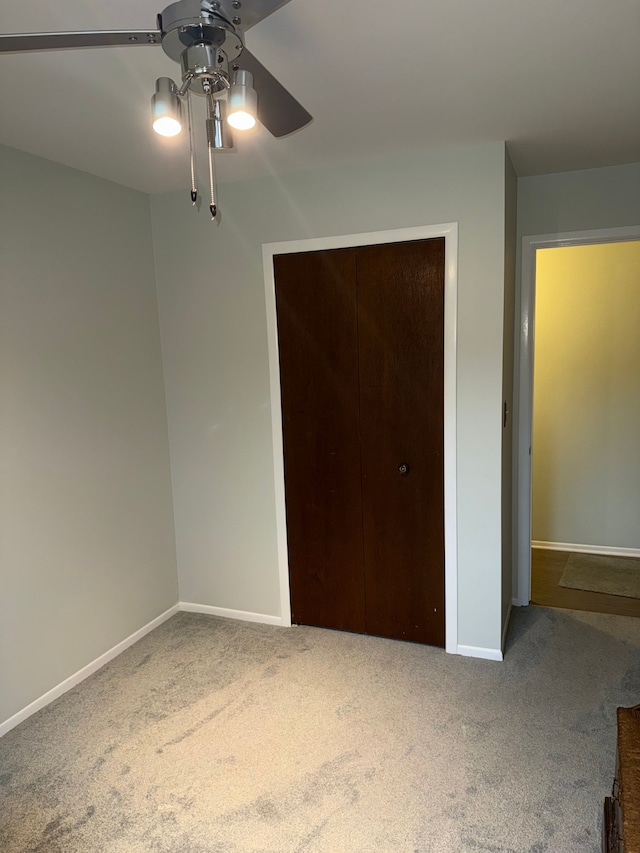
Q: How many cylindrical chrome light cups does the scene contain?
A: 3